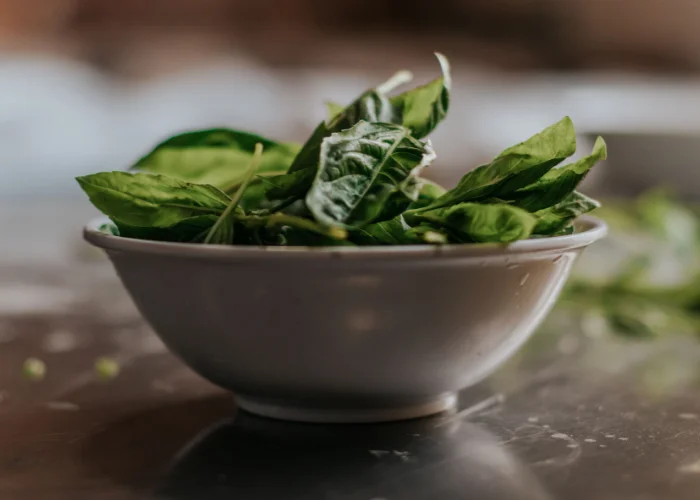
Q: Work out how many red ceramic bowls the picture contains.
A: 0